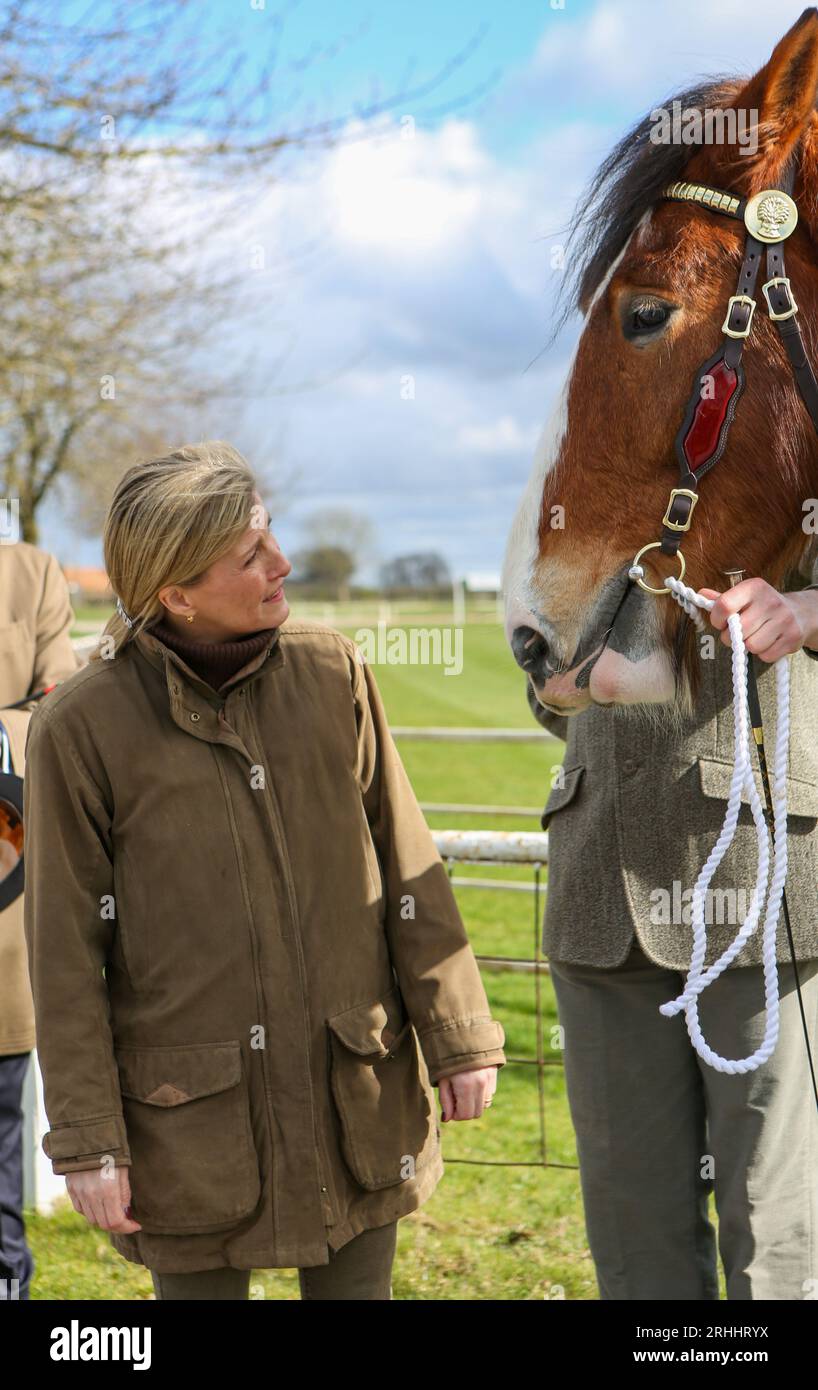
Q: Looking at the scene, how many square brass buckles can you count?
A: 3